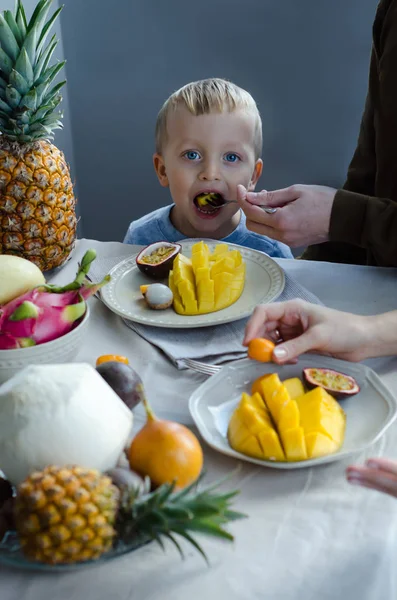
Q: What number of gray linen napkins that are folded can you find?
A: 1